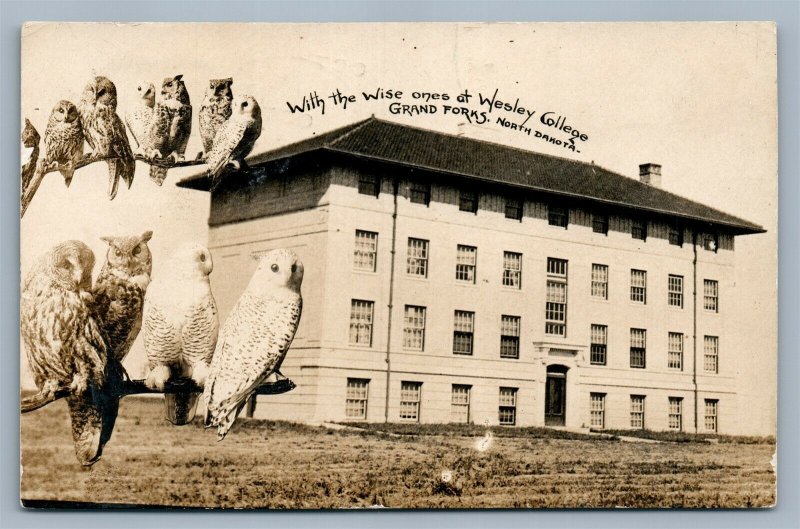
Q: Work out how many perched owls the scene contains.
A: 10